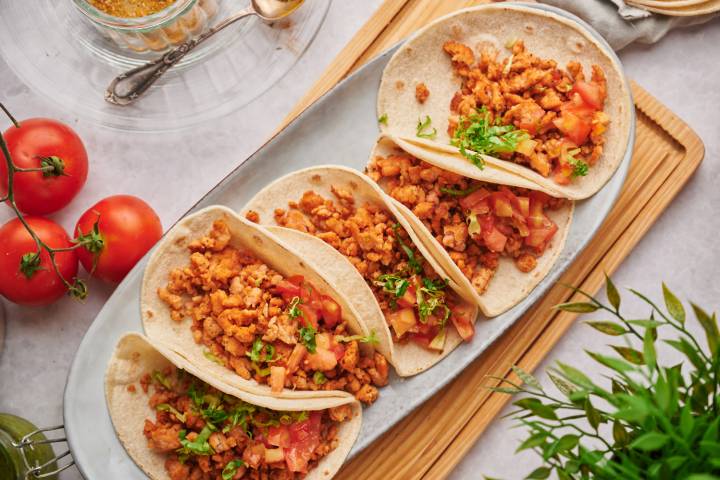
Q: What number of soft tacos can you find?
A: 5